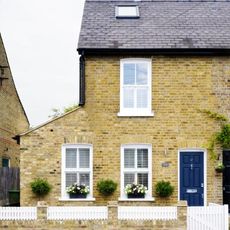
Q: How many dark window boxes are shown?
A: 2